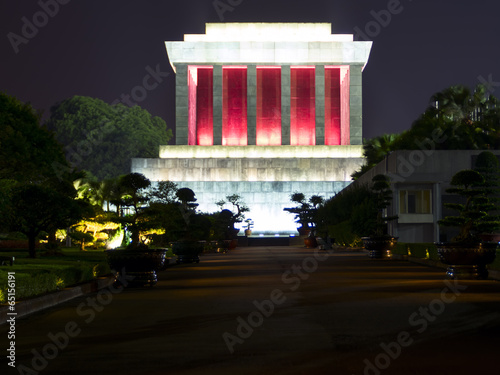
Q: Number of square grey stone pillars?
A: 6